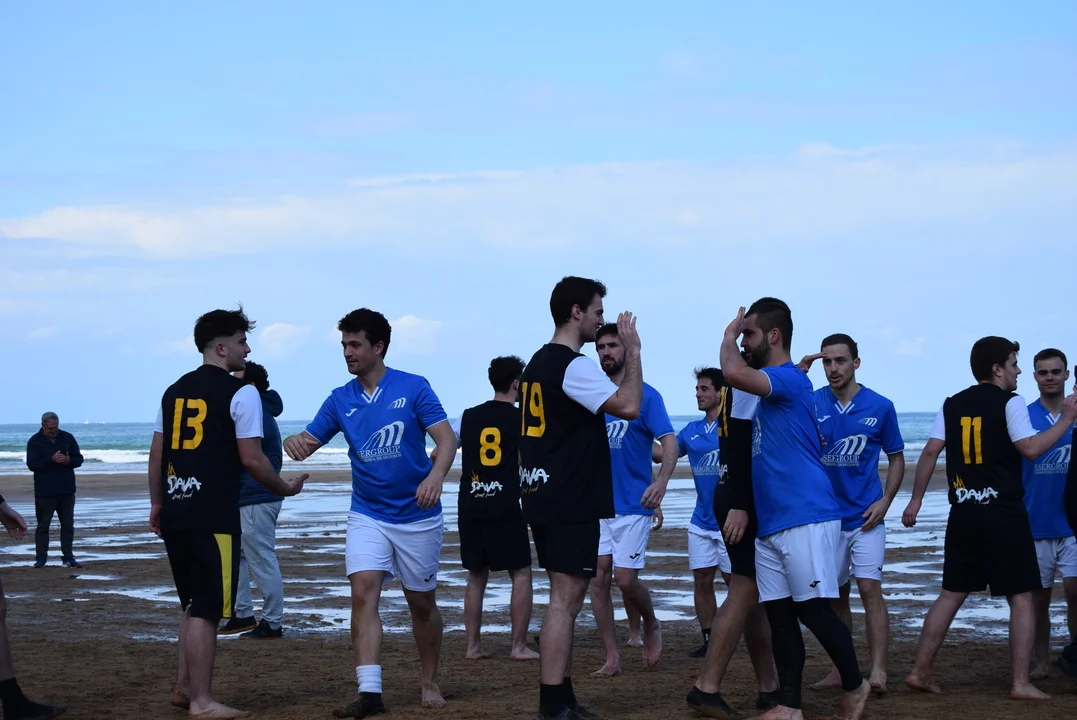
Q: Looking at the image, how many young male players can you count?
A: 11